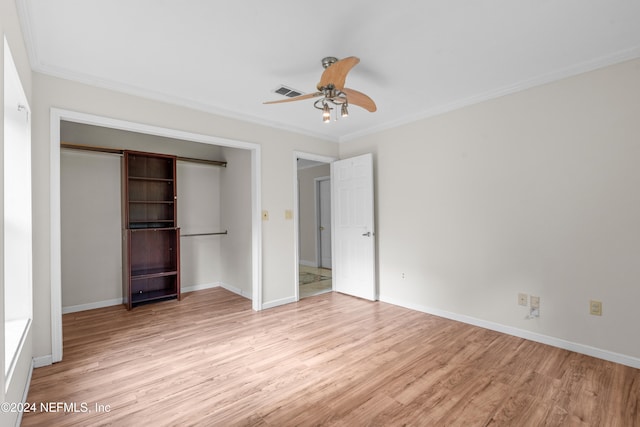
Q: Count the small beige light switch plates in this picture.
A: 2